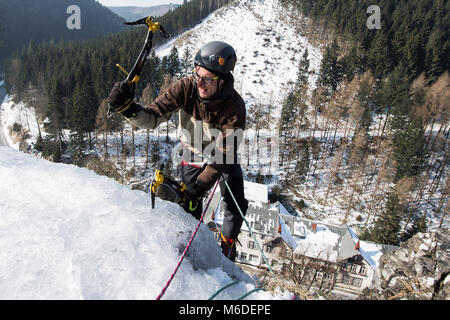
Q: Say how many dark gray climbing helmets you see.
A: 1